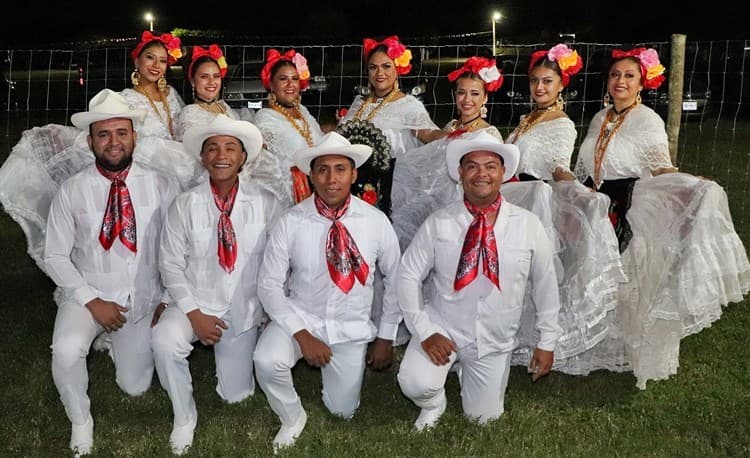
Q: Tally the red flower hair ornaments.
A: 7